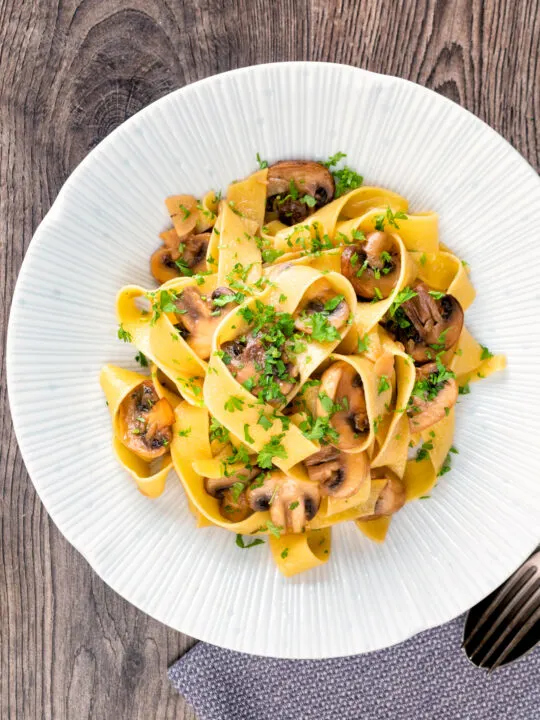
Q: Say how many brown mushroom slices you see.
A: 14